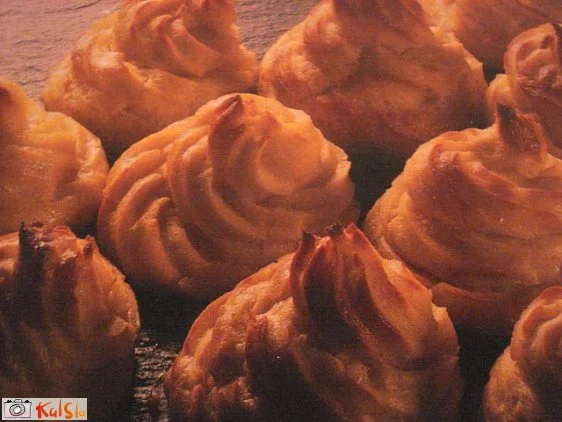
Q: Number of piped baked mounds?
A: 10